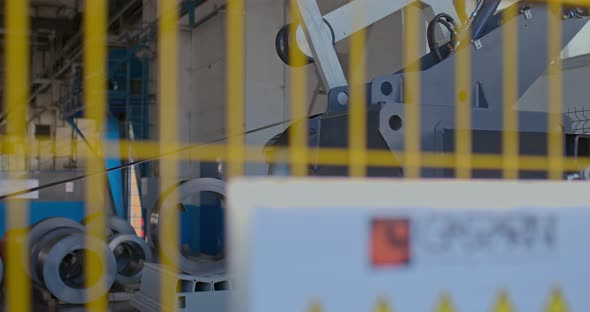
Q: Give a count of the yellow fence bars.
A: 10